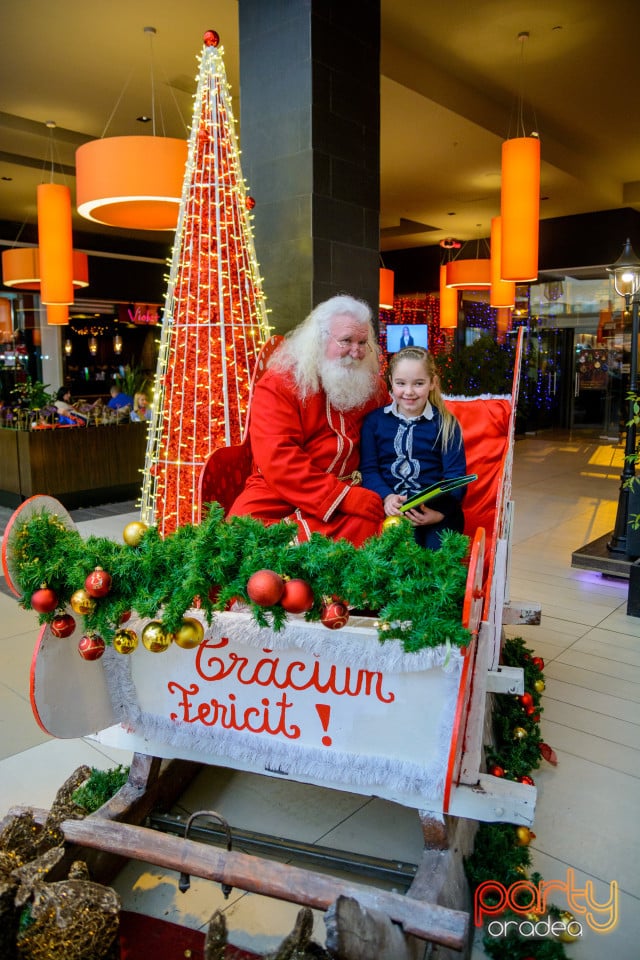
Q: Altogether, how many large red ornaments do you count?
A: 2